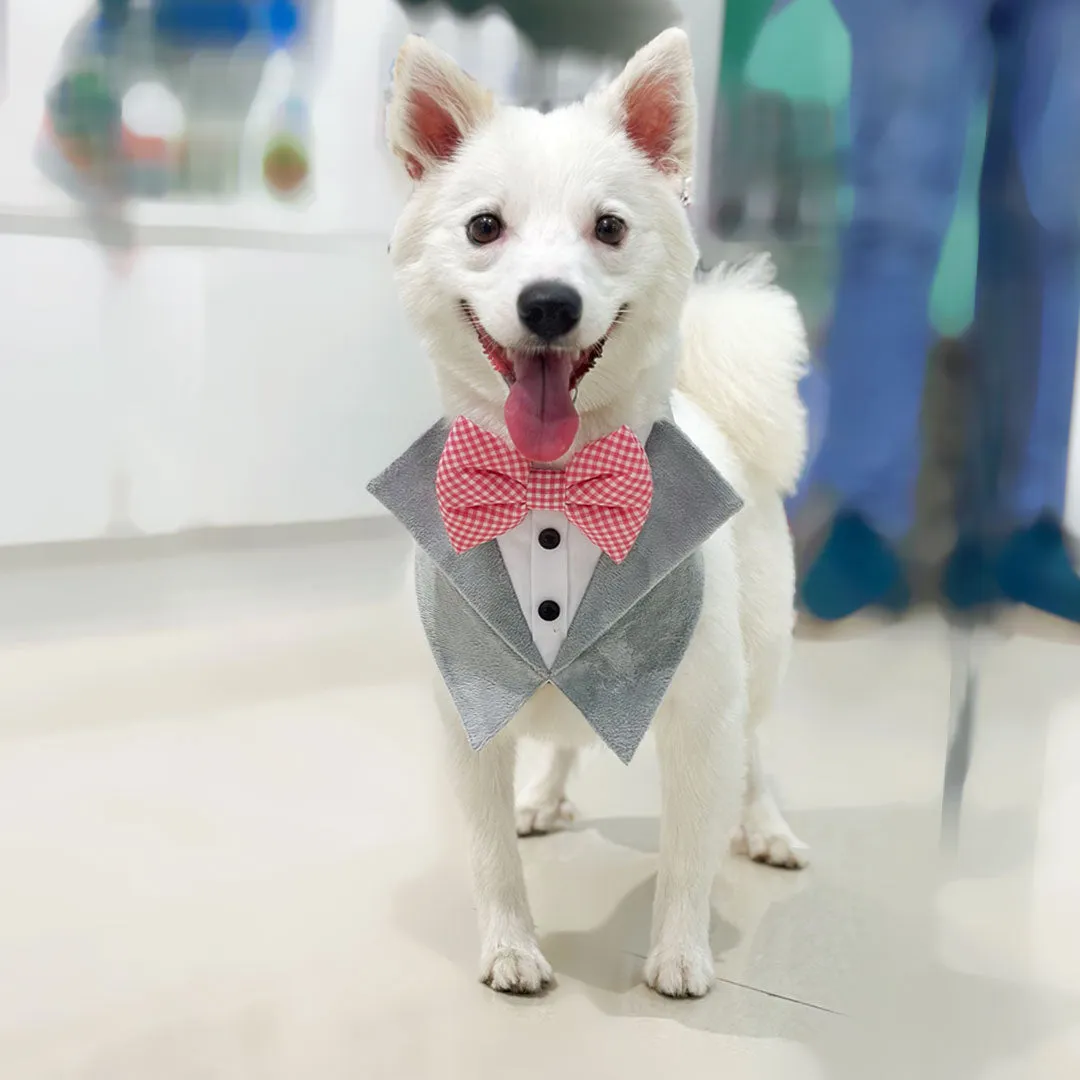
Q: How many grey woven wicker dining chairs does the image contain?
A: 0